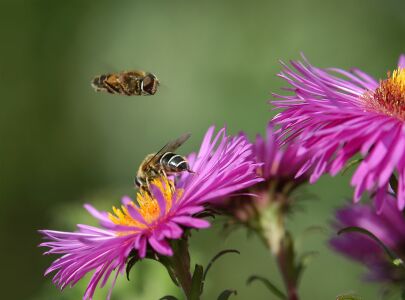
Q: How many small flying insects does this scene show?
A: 2